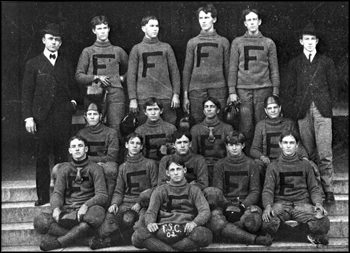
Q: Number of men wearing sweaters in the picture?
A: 14